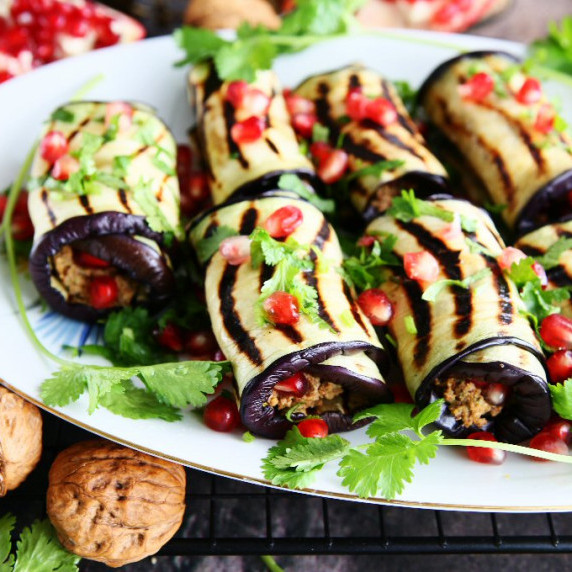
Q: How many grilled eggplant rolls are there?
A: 7